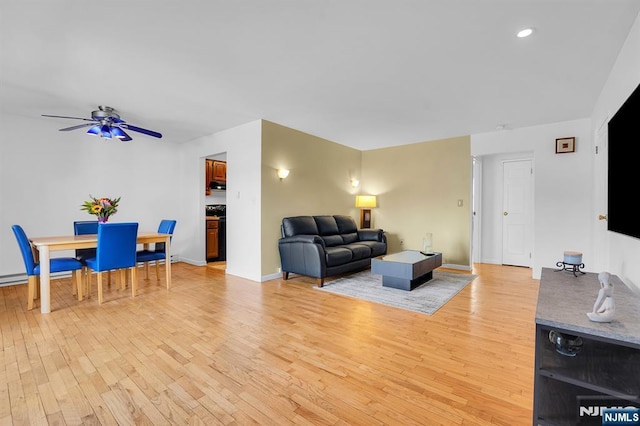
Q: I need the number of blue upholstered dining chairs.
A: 4